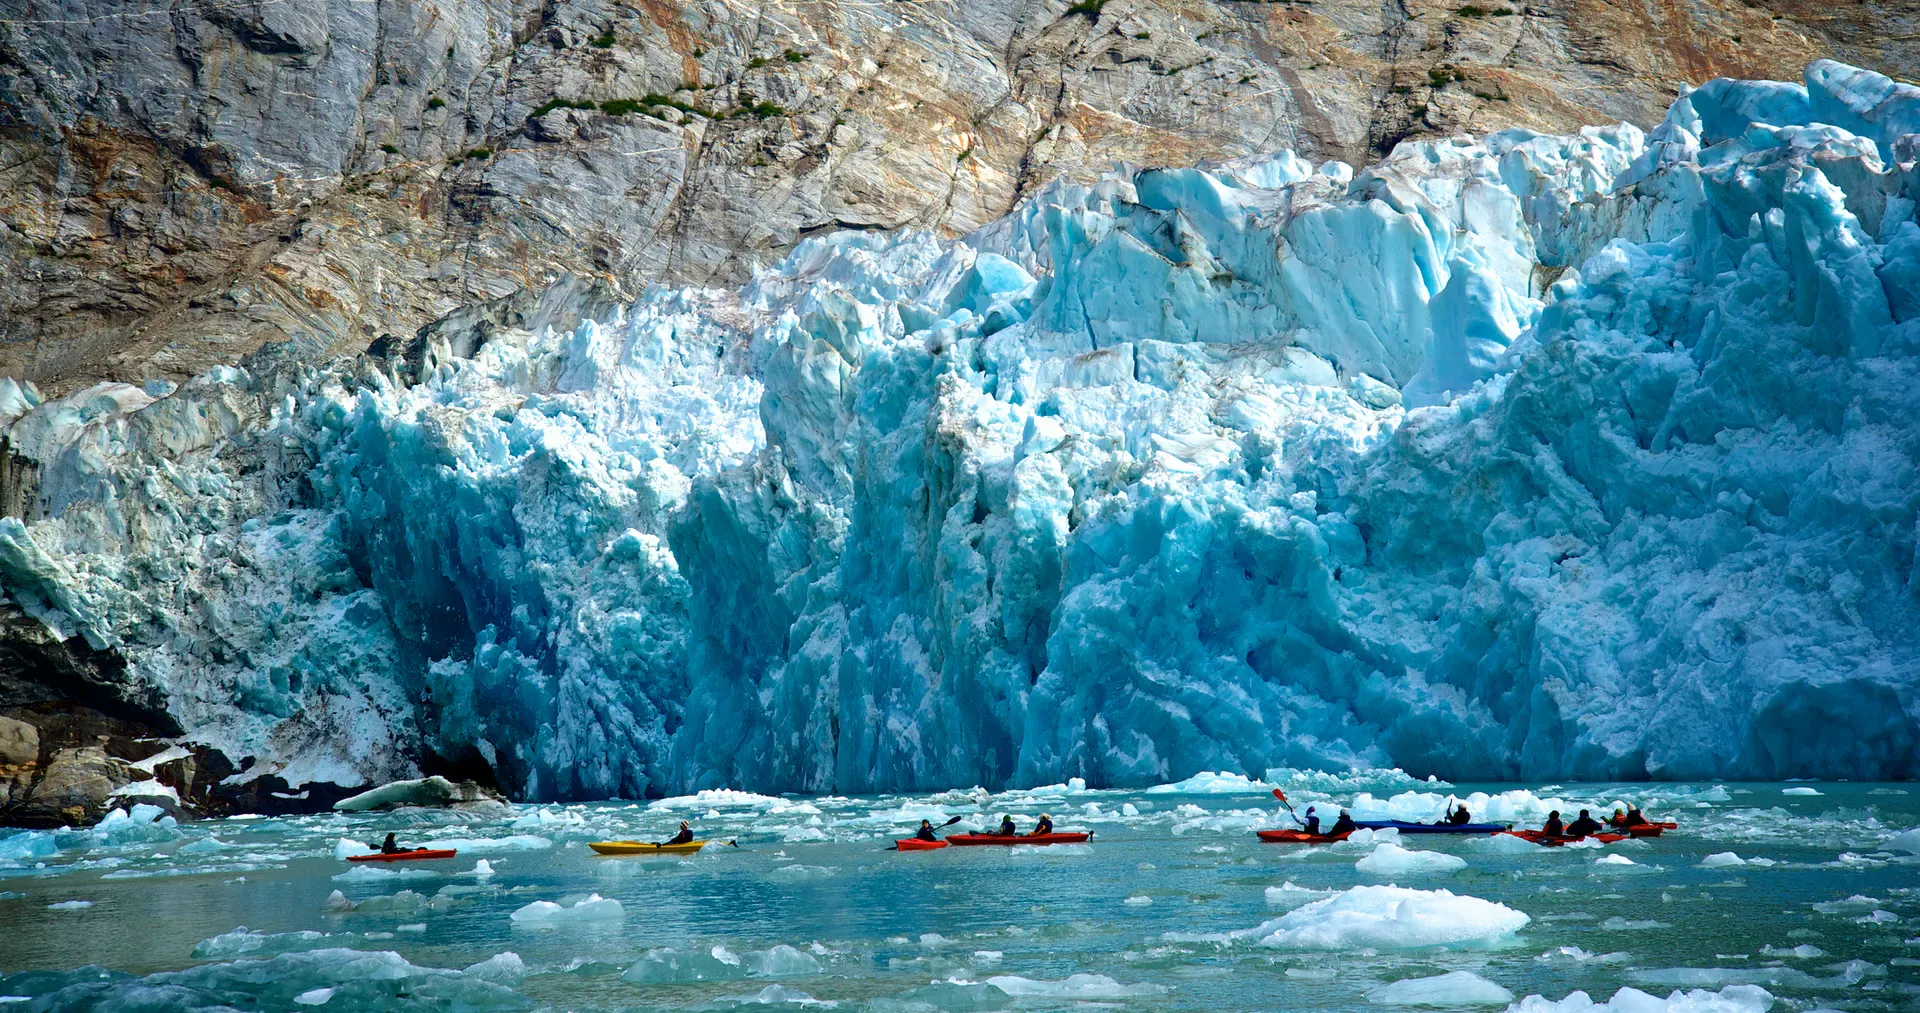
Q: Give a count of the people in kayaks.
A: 12